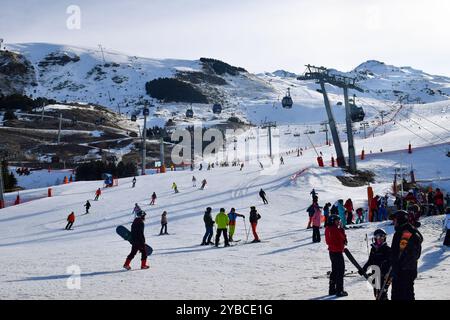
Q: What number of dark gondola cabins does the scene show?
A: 6